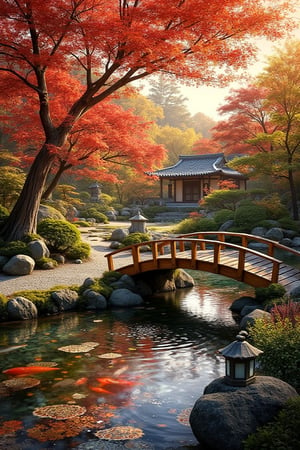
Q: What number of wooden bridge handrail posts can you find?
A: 14